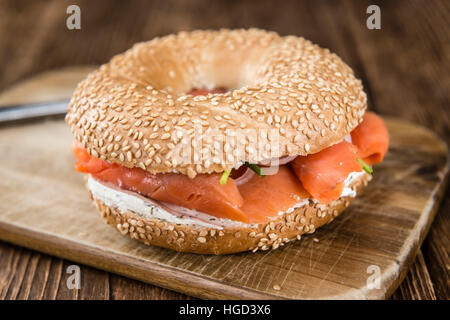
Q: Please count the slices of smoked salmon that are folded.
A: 2